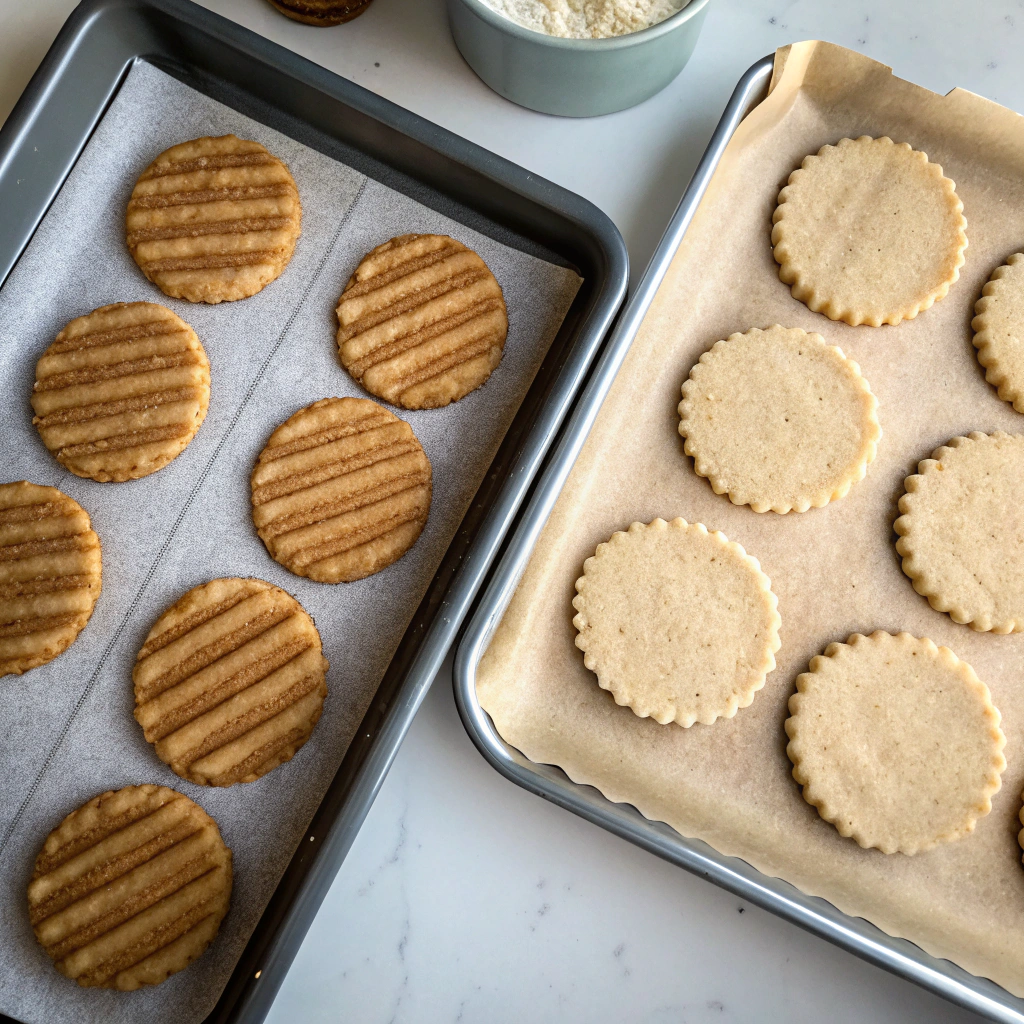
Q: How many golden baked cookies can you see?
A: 7